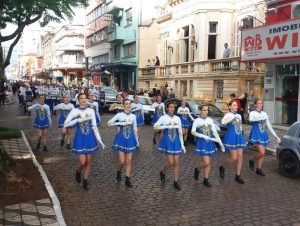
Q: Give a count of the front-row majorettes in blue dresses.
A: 6